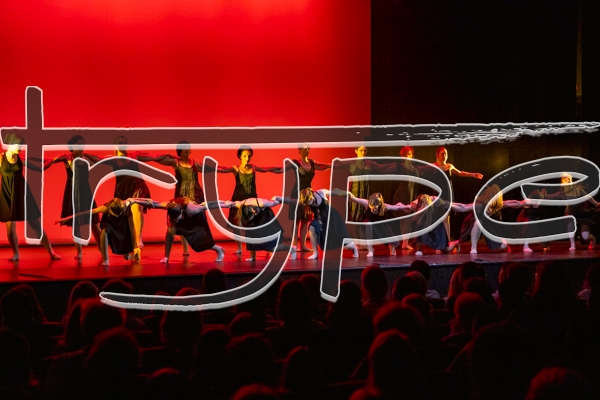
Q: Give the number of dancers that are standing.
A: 9